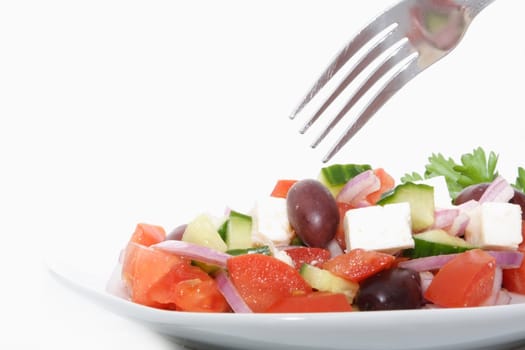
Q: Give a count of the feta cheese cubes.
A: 4